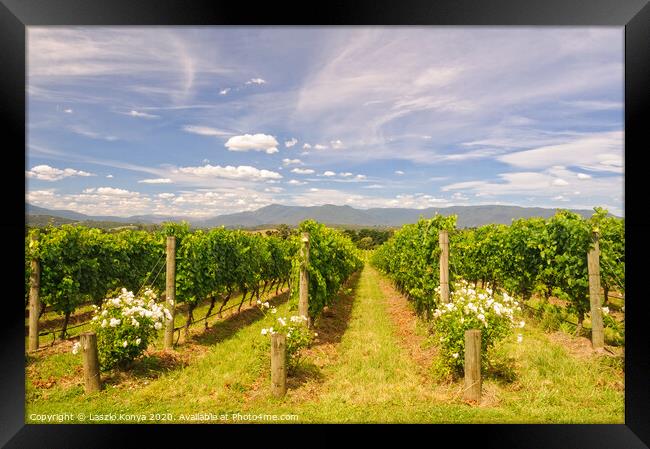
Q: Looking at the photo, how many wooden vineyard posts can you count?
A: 8